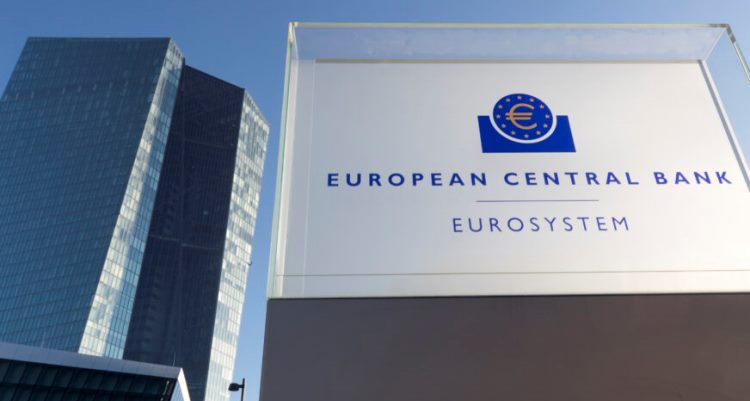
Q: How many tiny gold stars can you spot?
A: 12